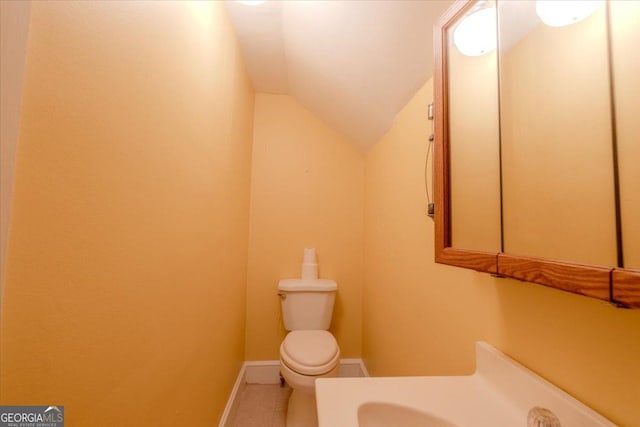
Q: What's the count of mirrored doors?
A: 3